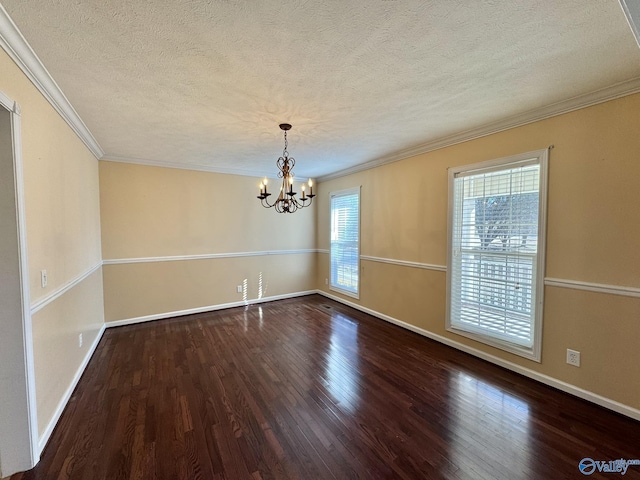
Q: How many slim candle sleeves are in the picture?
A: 6